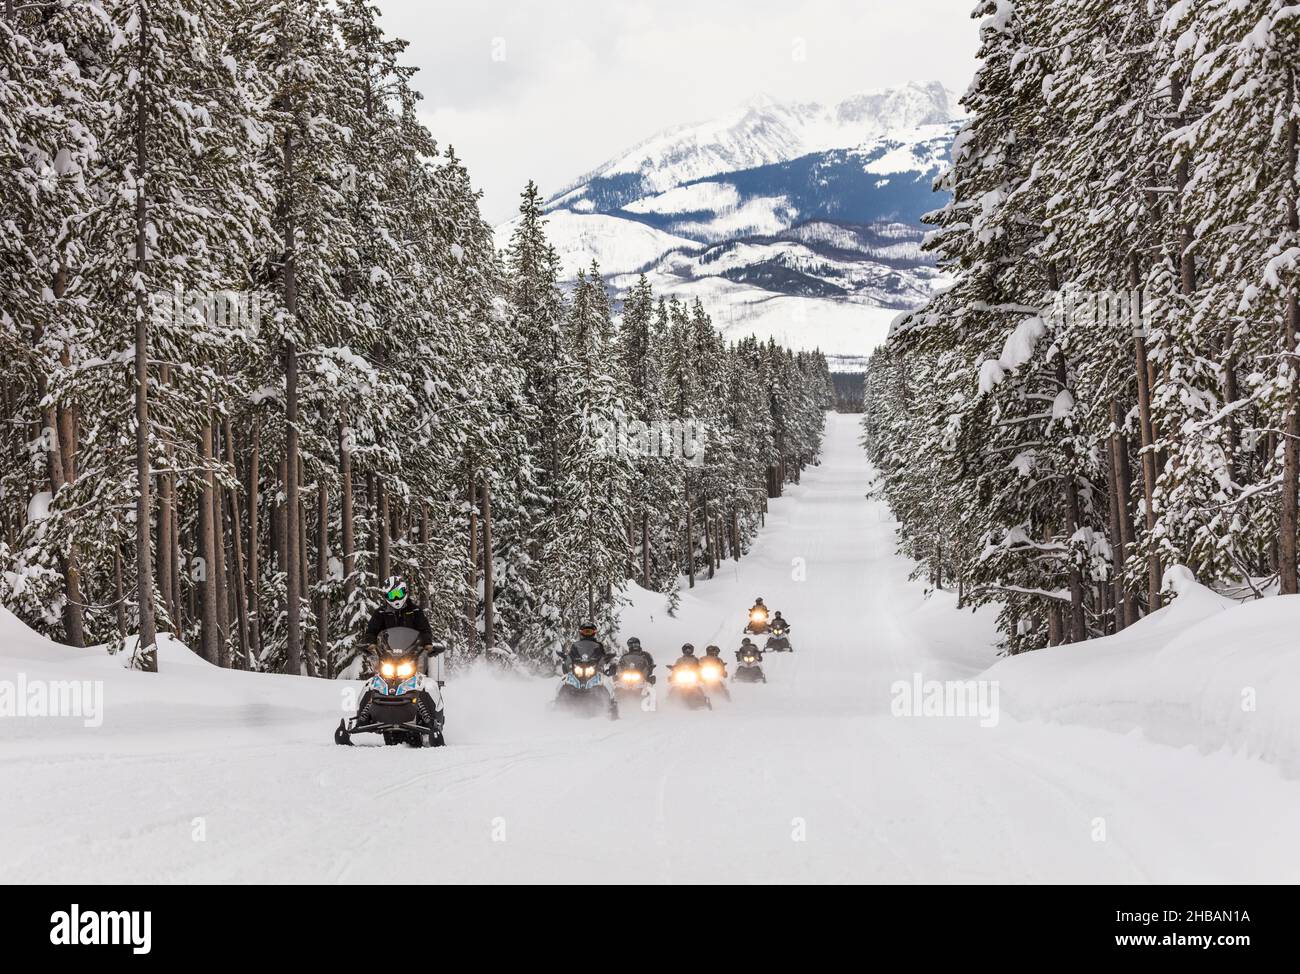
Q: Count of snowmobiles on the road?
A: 8